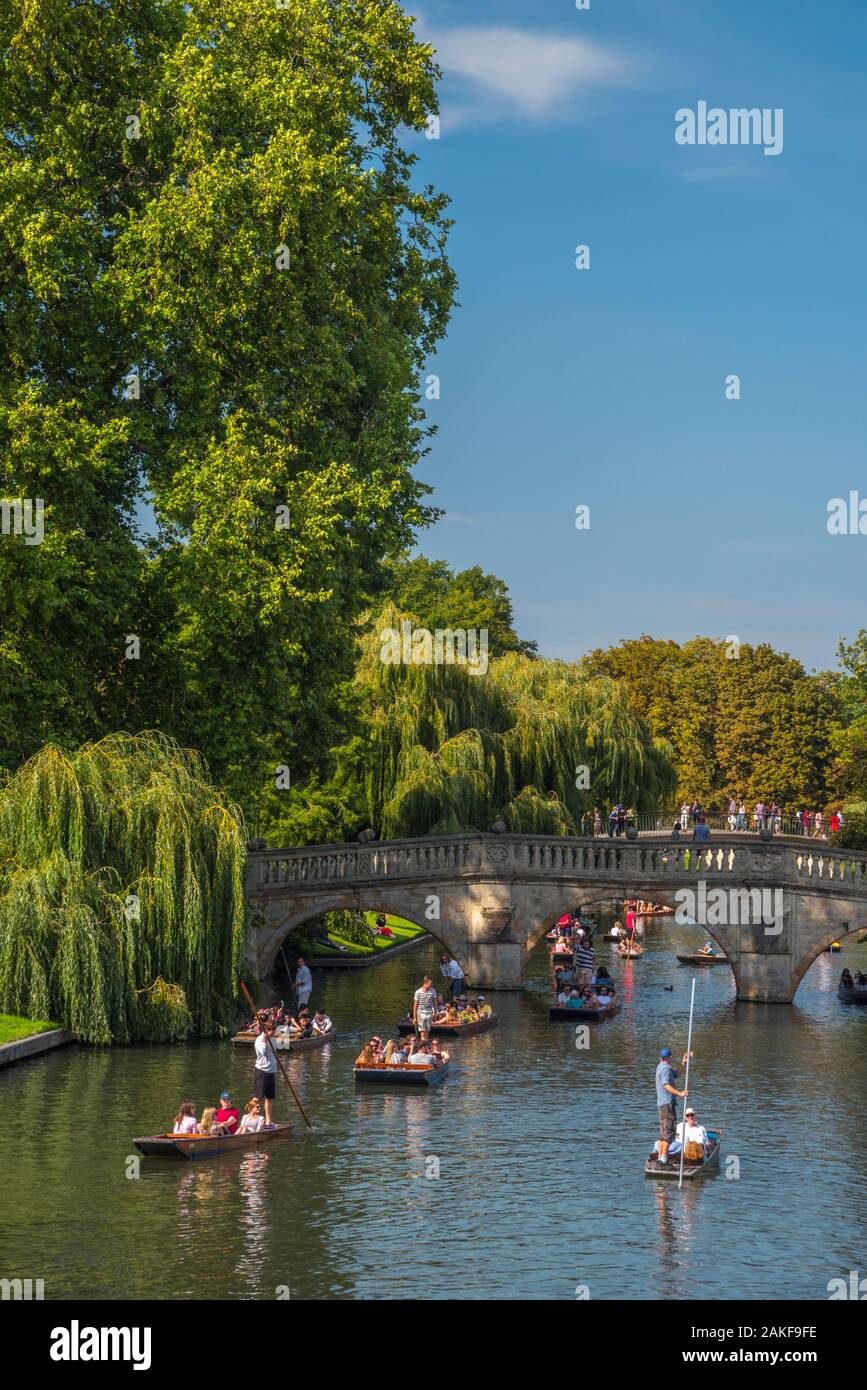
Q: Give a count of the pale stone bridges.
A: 1